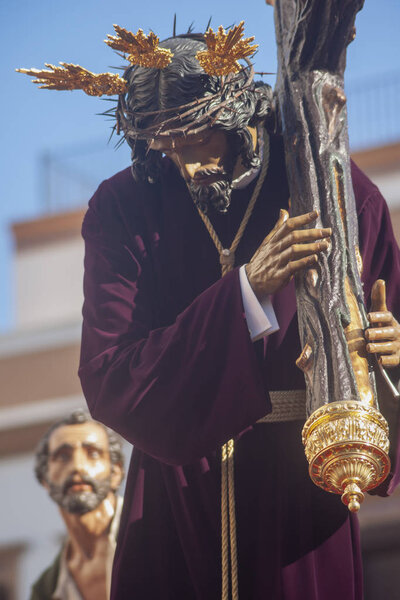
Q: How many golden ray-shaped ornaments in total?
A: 3